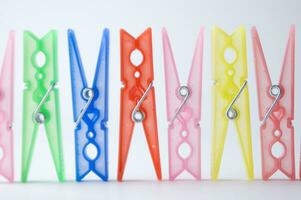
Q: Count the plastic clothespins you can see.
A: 7